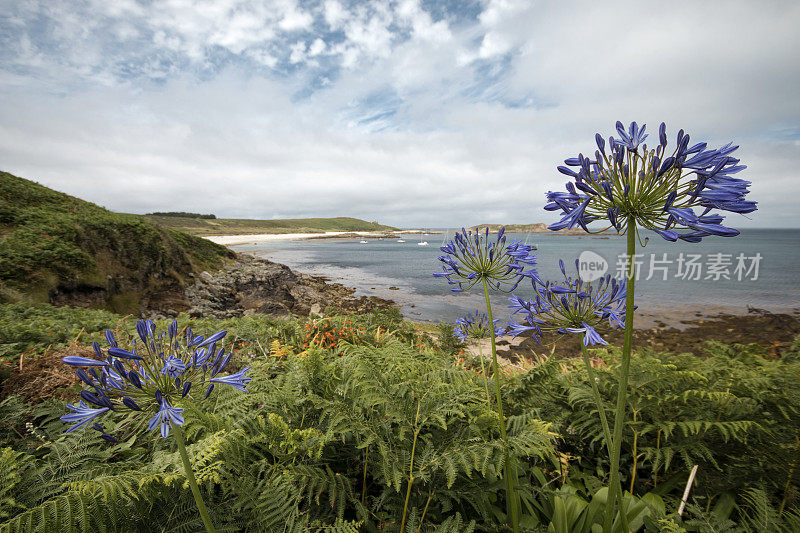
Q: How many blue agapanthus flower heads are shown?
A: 5